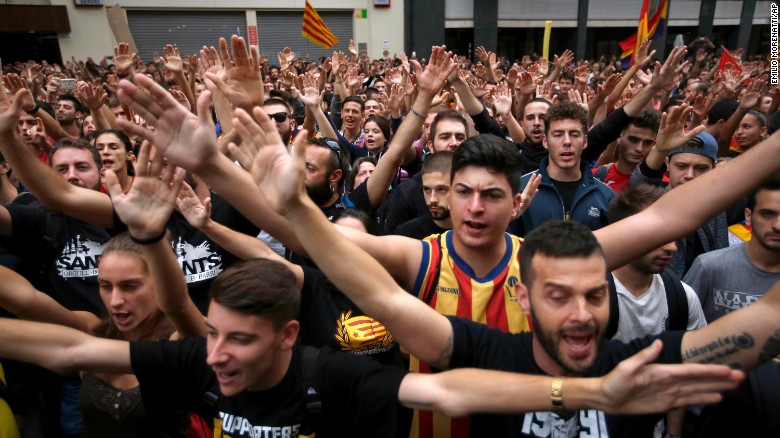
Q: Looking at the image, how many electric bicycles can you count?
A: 0